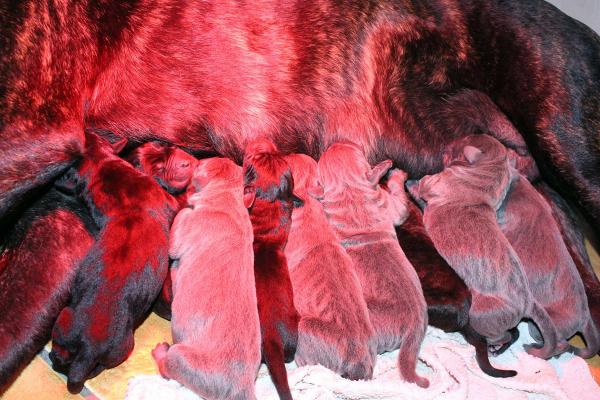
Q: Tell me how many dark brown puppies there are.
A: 4